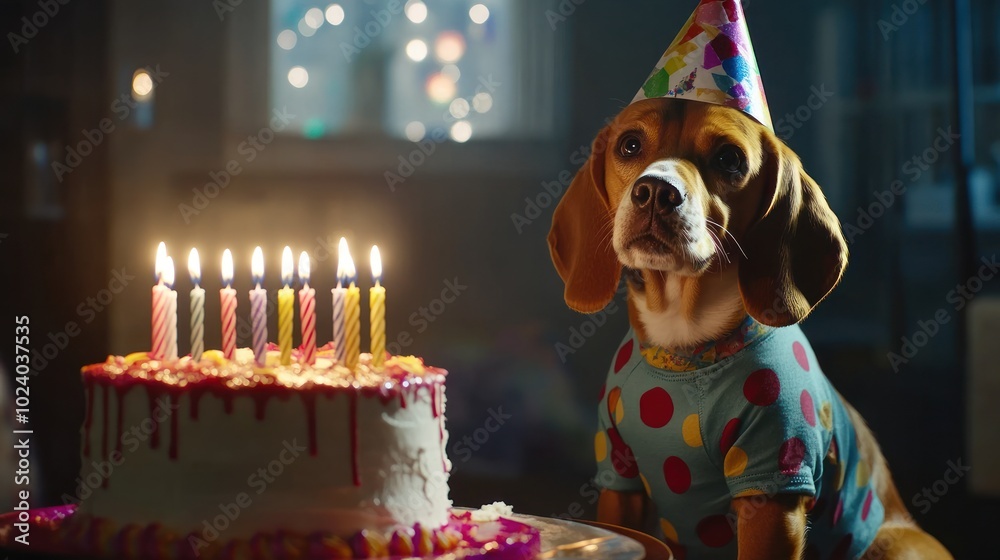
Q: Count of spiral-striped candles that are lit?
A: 10